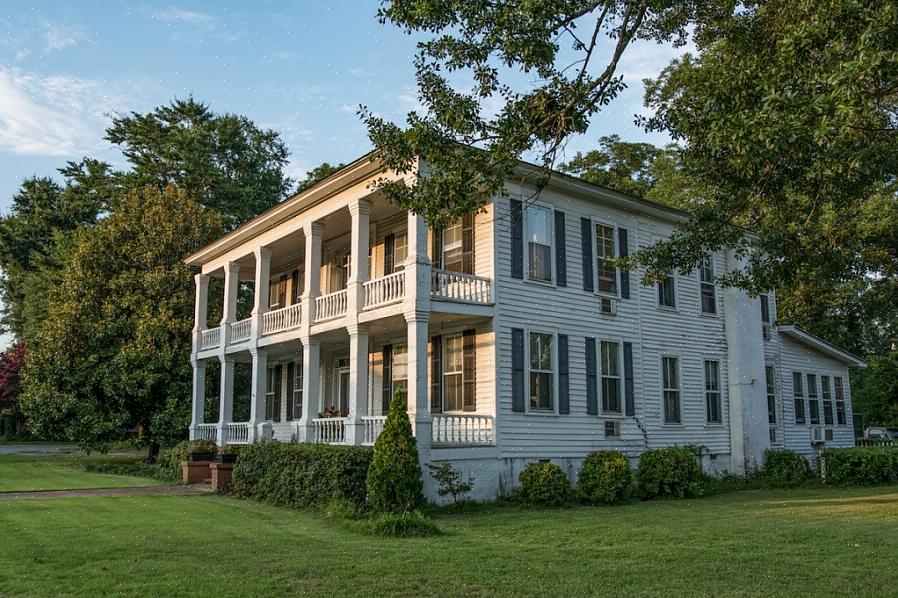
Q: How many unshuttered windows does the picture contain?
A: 10